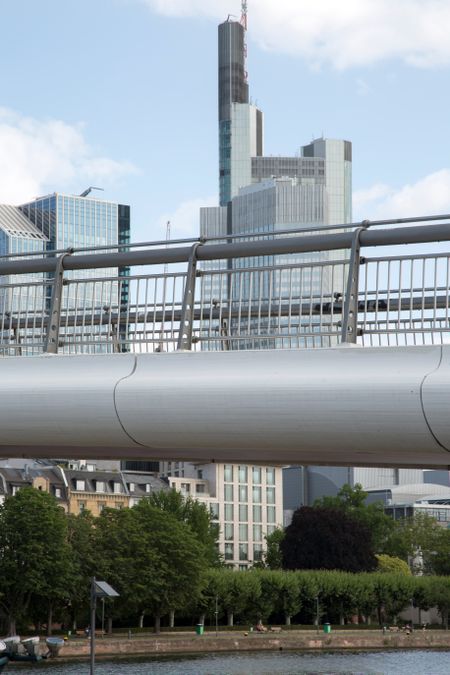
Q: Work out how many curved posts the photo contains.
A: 3